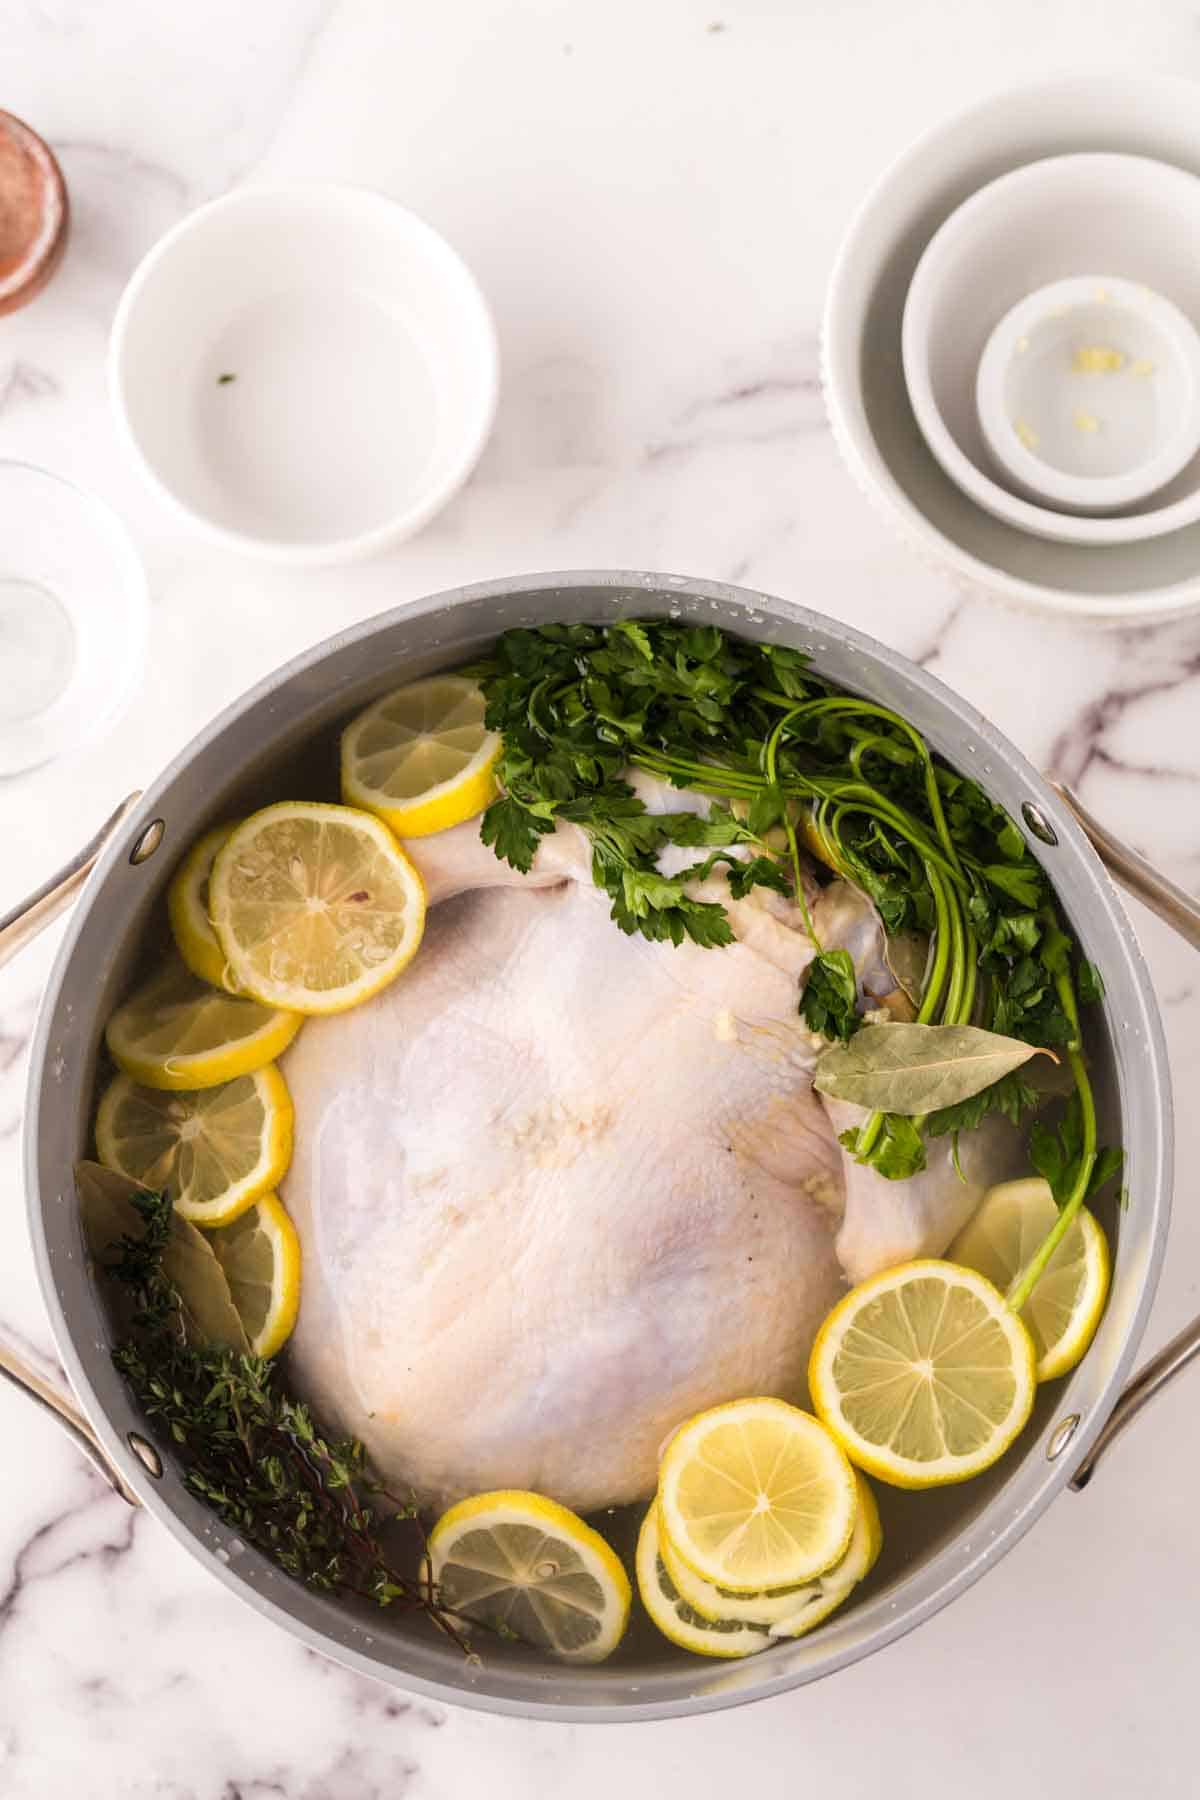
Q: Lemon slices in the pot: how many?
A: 12